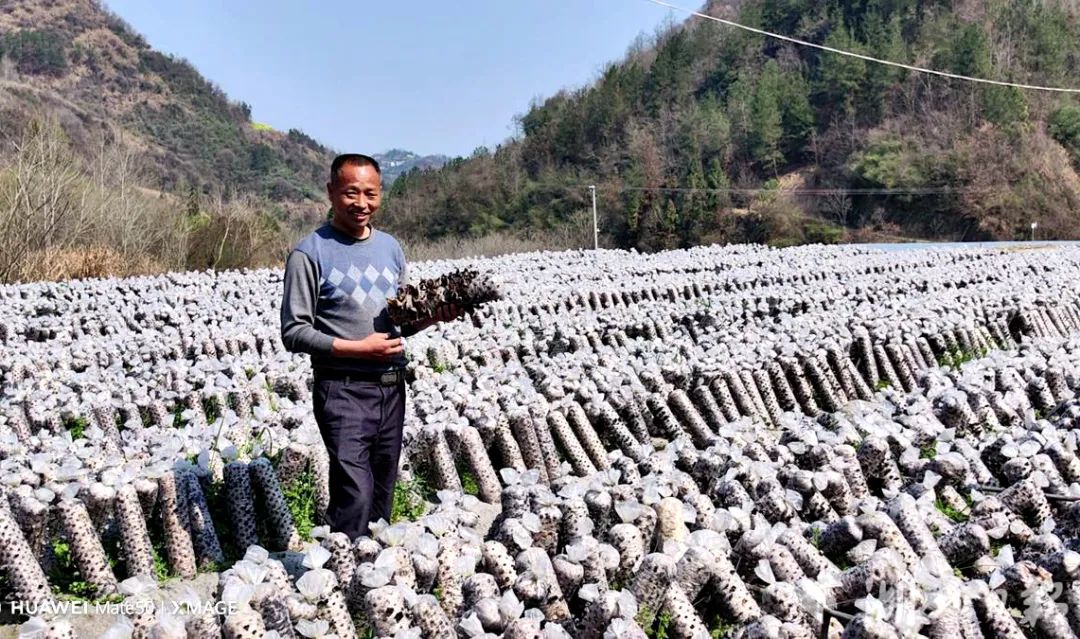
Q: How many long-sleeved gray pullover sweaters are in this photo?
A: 1